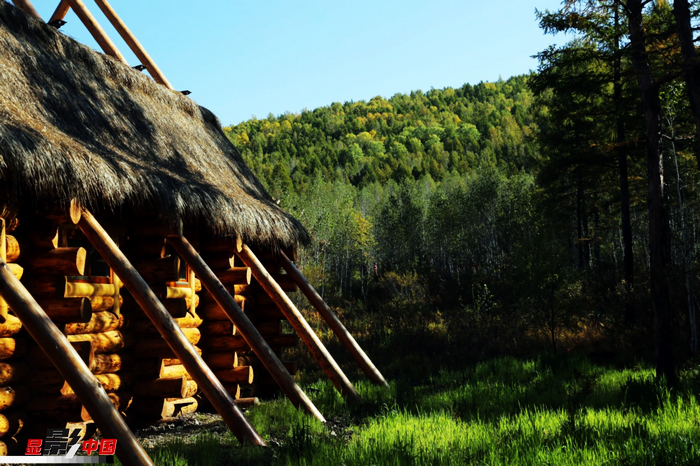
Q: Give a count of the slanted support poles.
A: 5